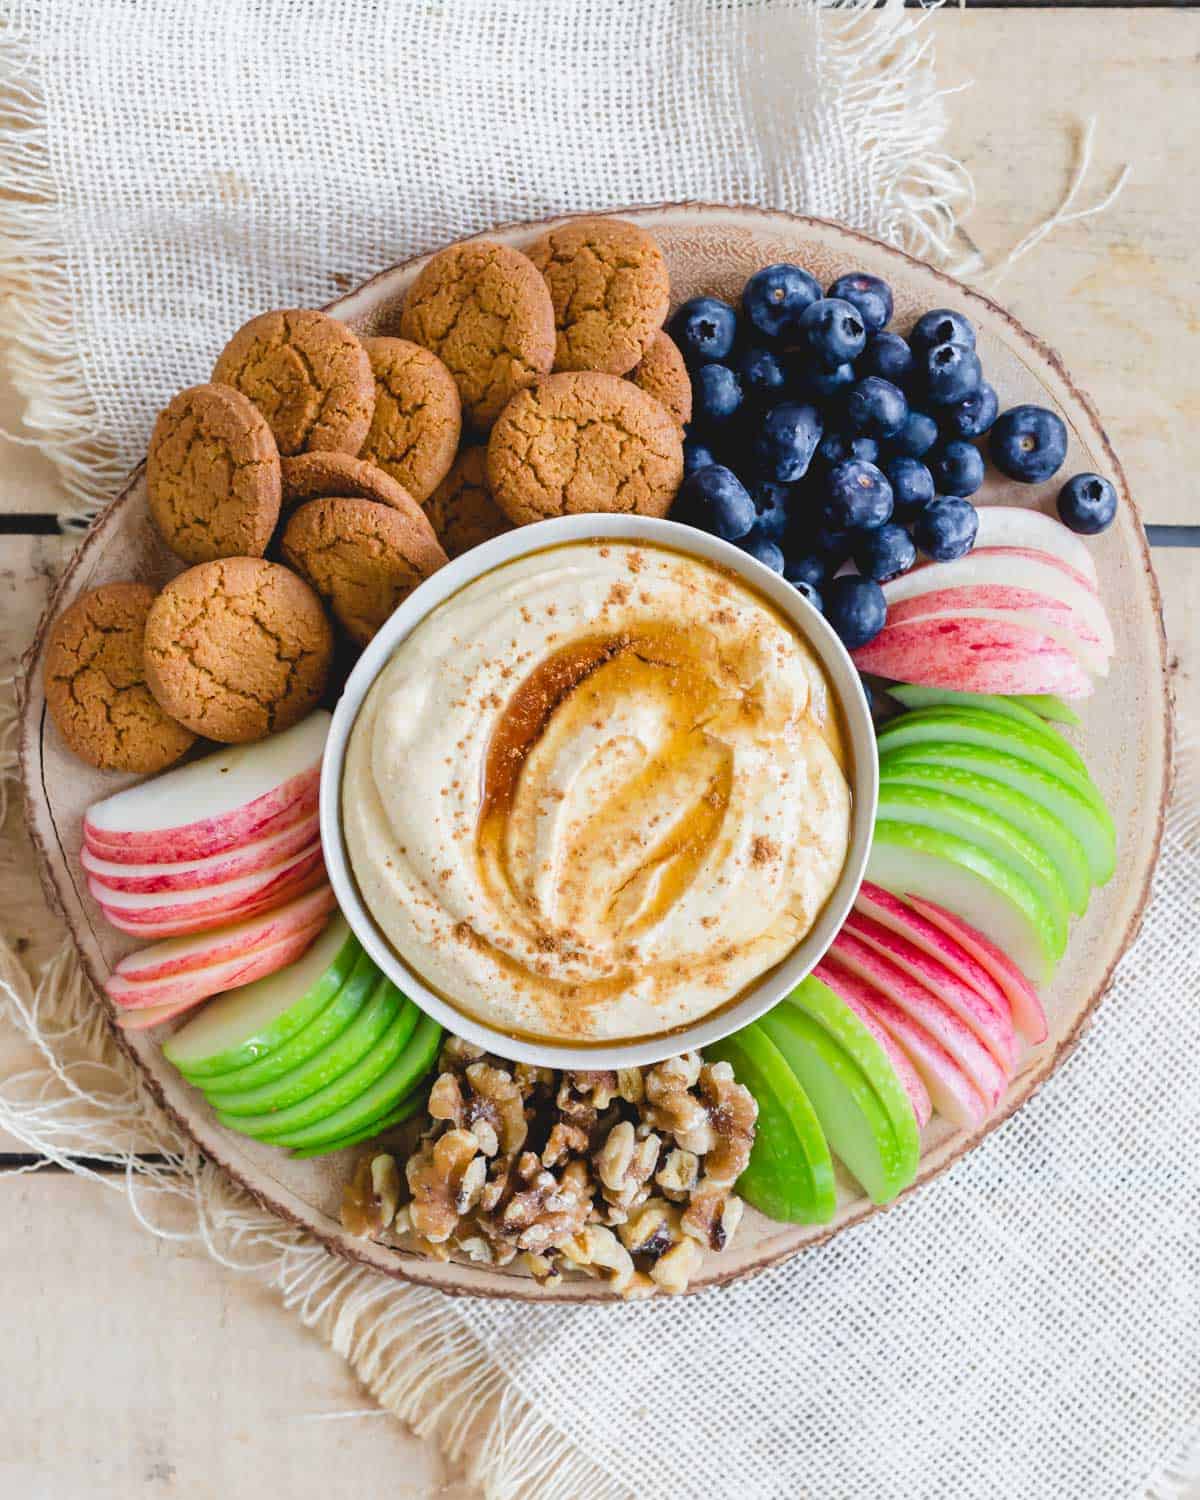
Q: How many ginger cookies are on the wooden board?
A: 12